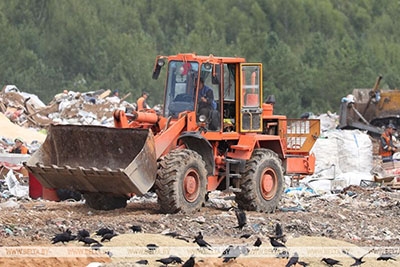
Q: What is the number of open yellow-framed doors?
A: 1